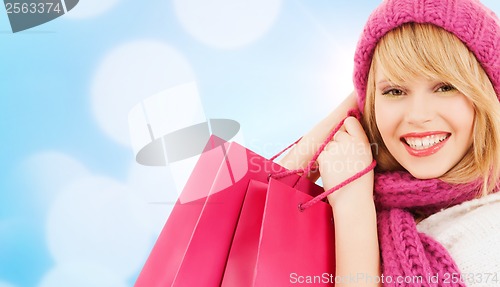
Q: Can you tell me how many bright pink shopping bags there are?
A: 2